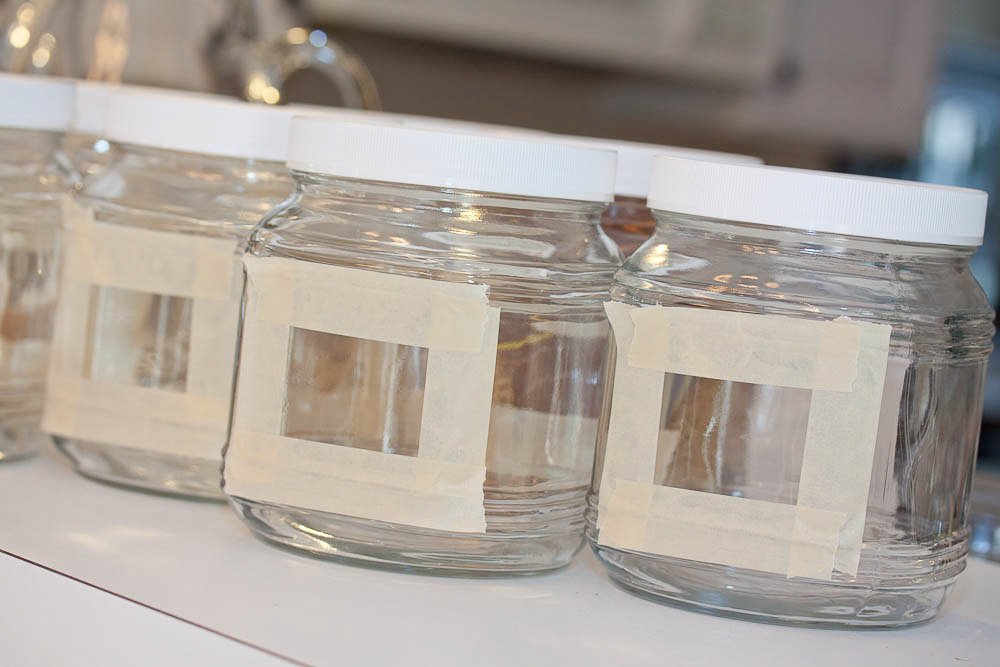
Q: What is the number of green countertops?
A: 0